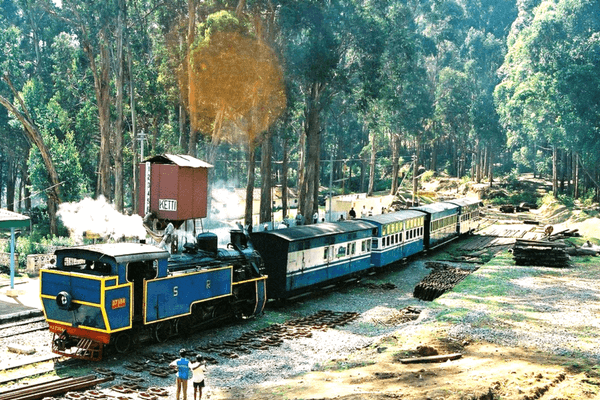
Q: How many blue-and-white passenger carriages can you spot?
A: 4